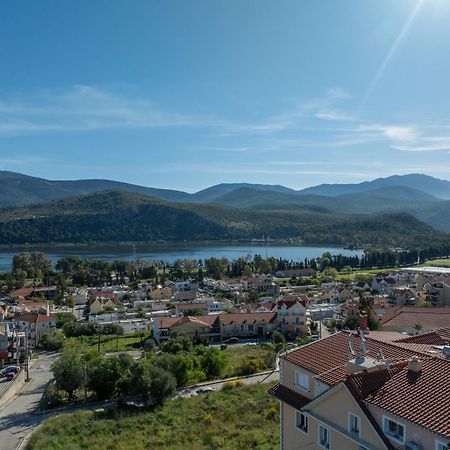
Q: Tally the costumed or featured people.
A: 0